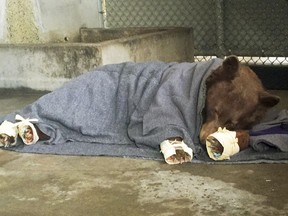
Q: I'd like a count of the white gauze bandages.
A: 4